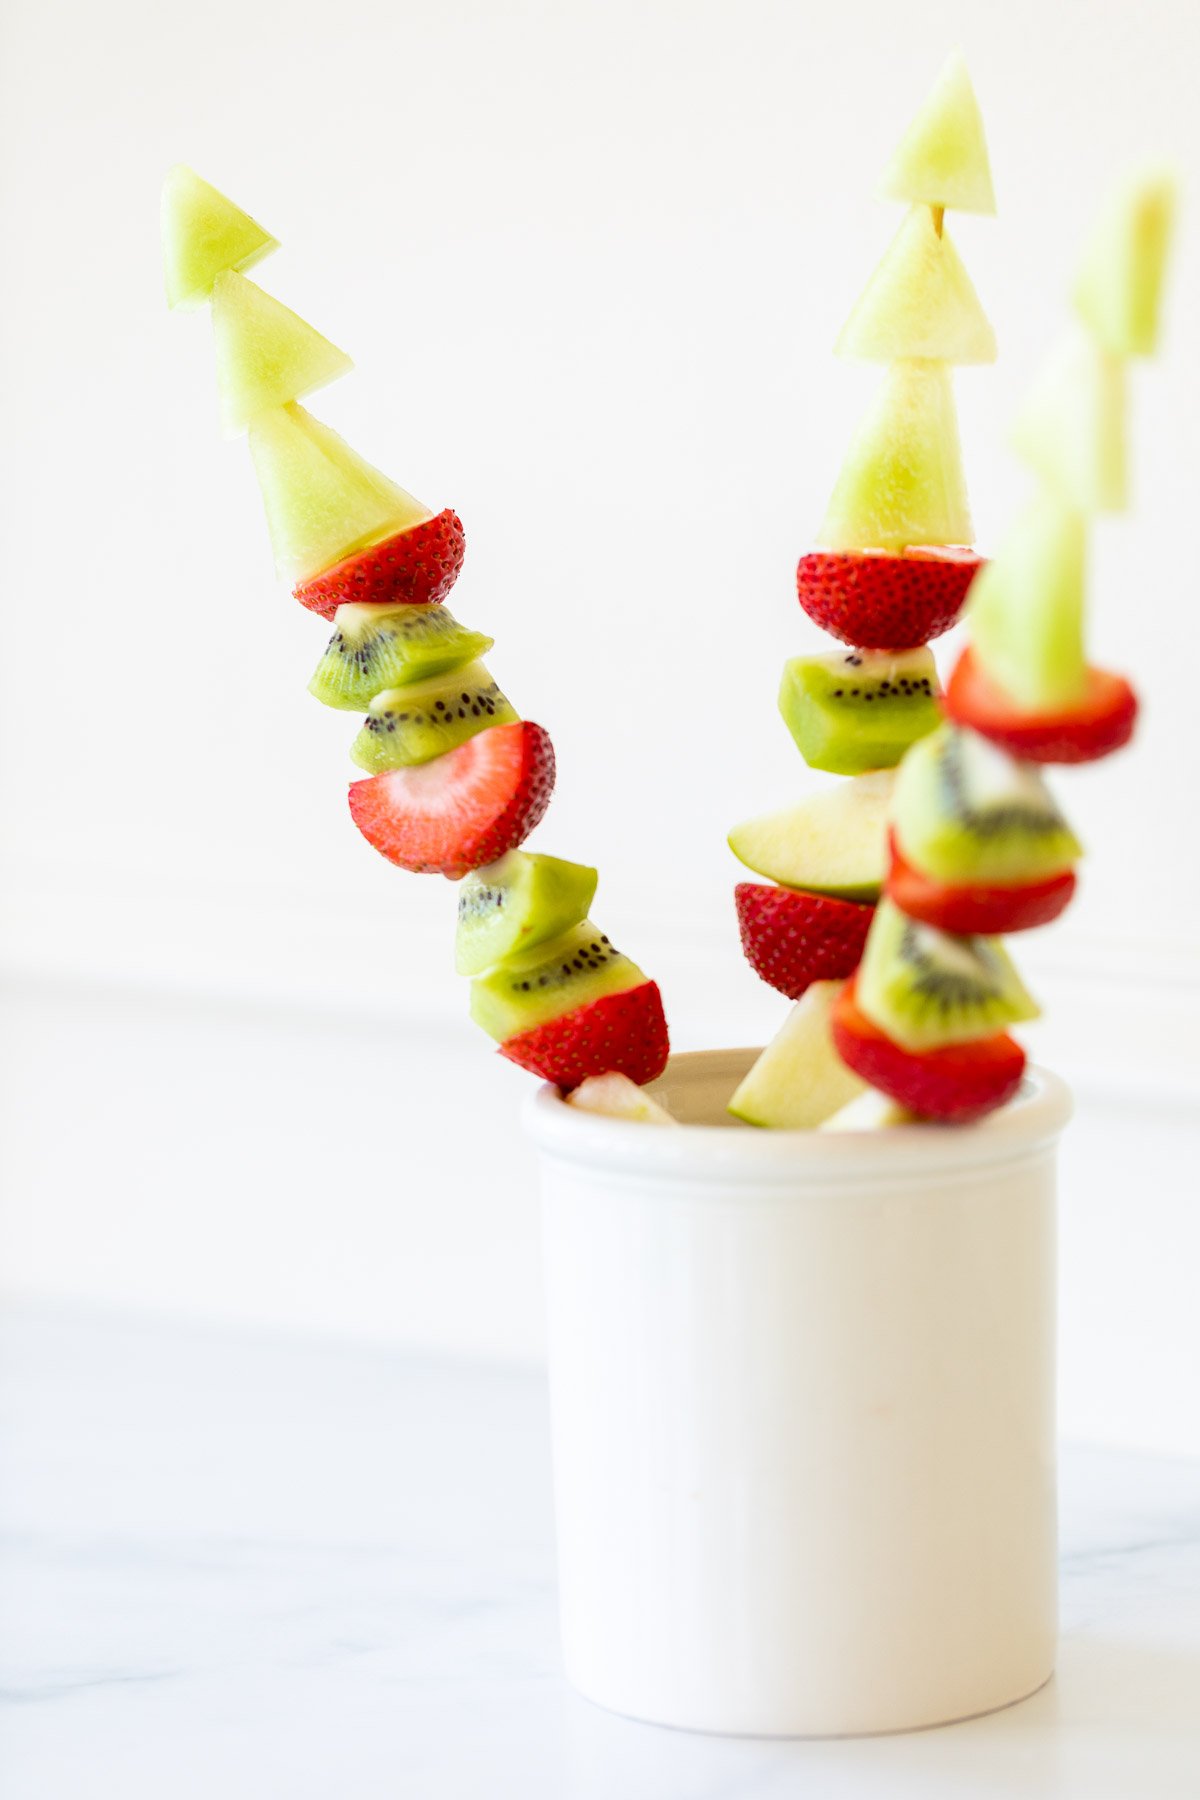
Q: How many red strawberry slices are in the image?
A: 8